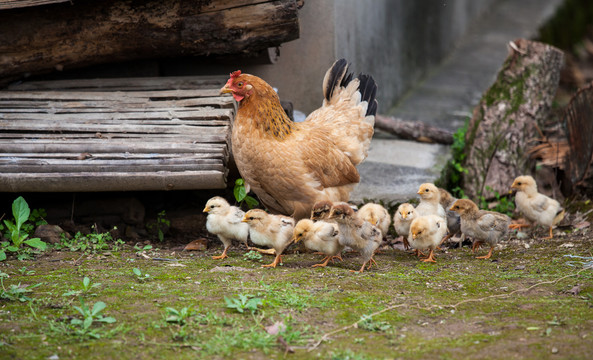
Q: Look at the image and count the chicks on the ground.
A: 12